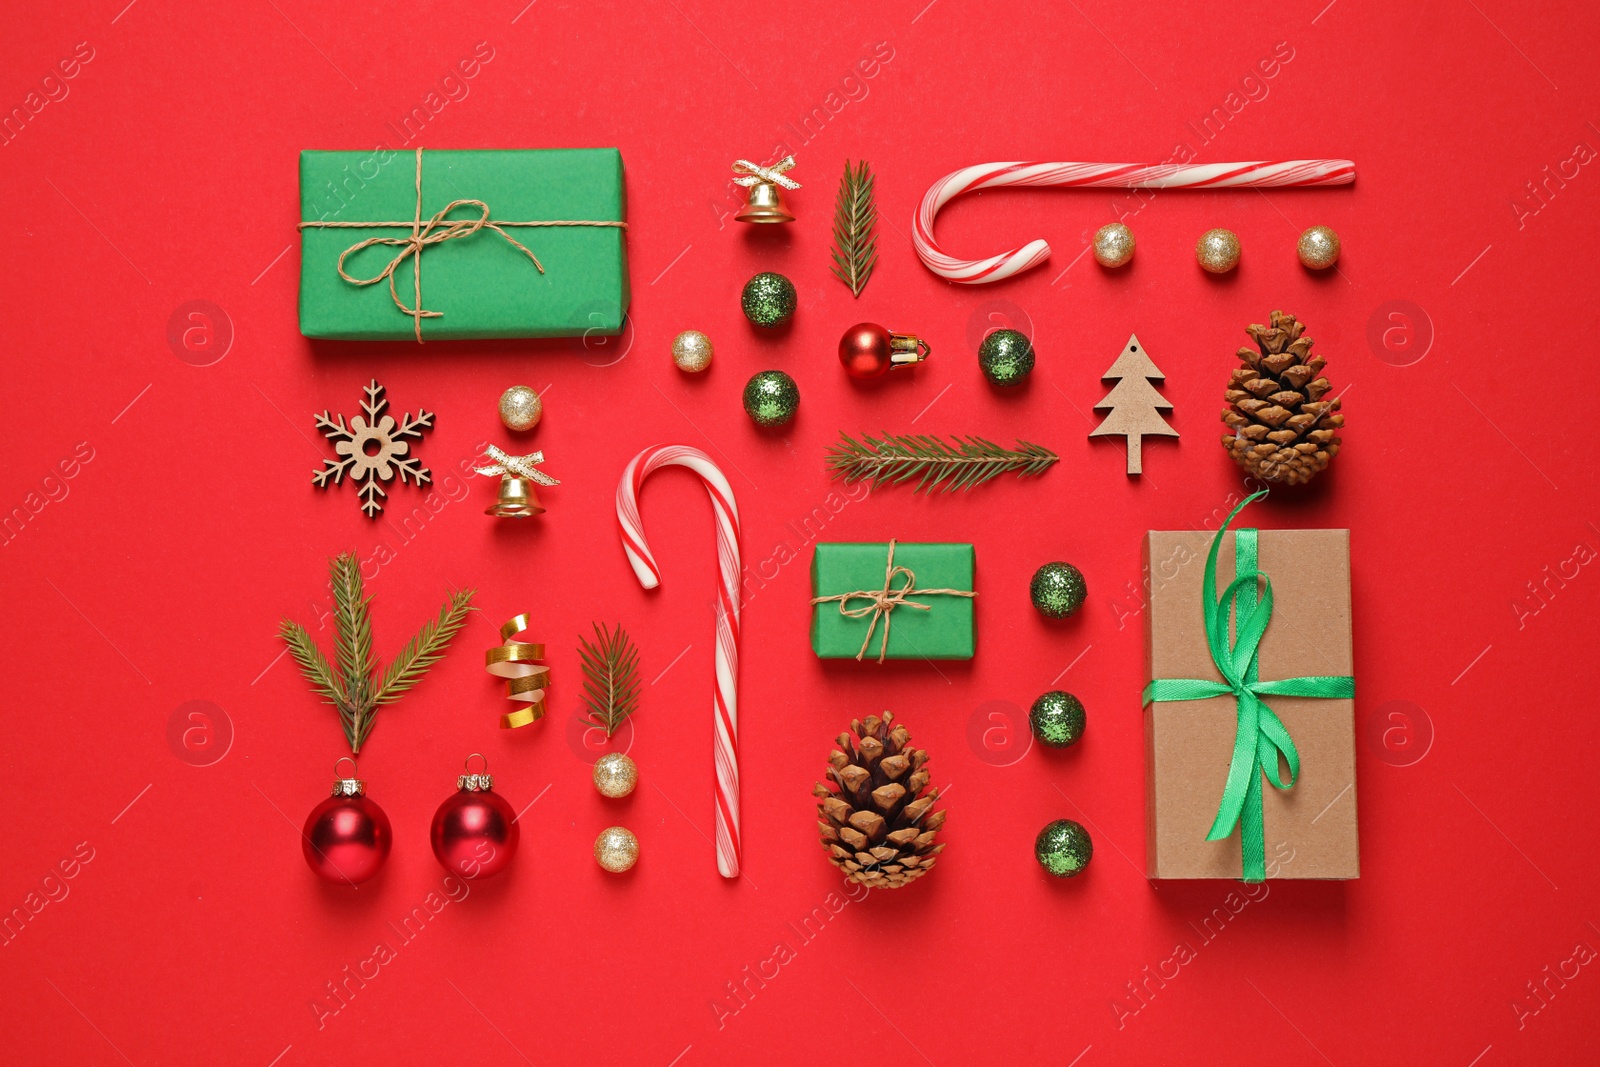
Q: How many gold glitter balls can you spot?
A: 7